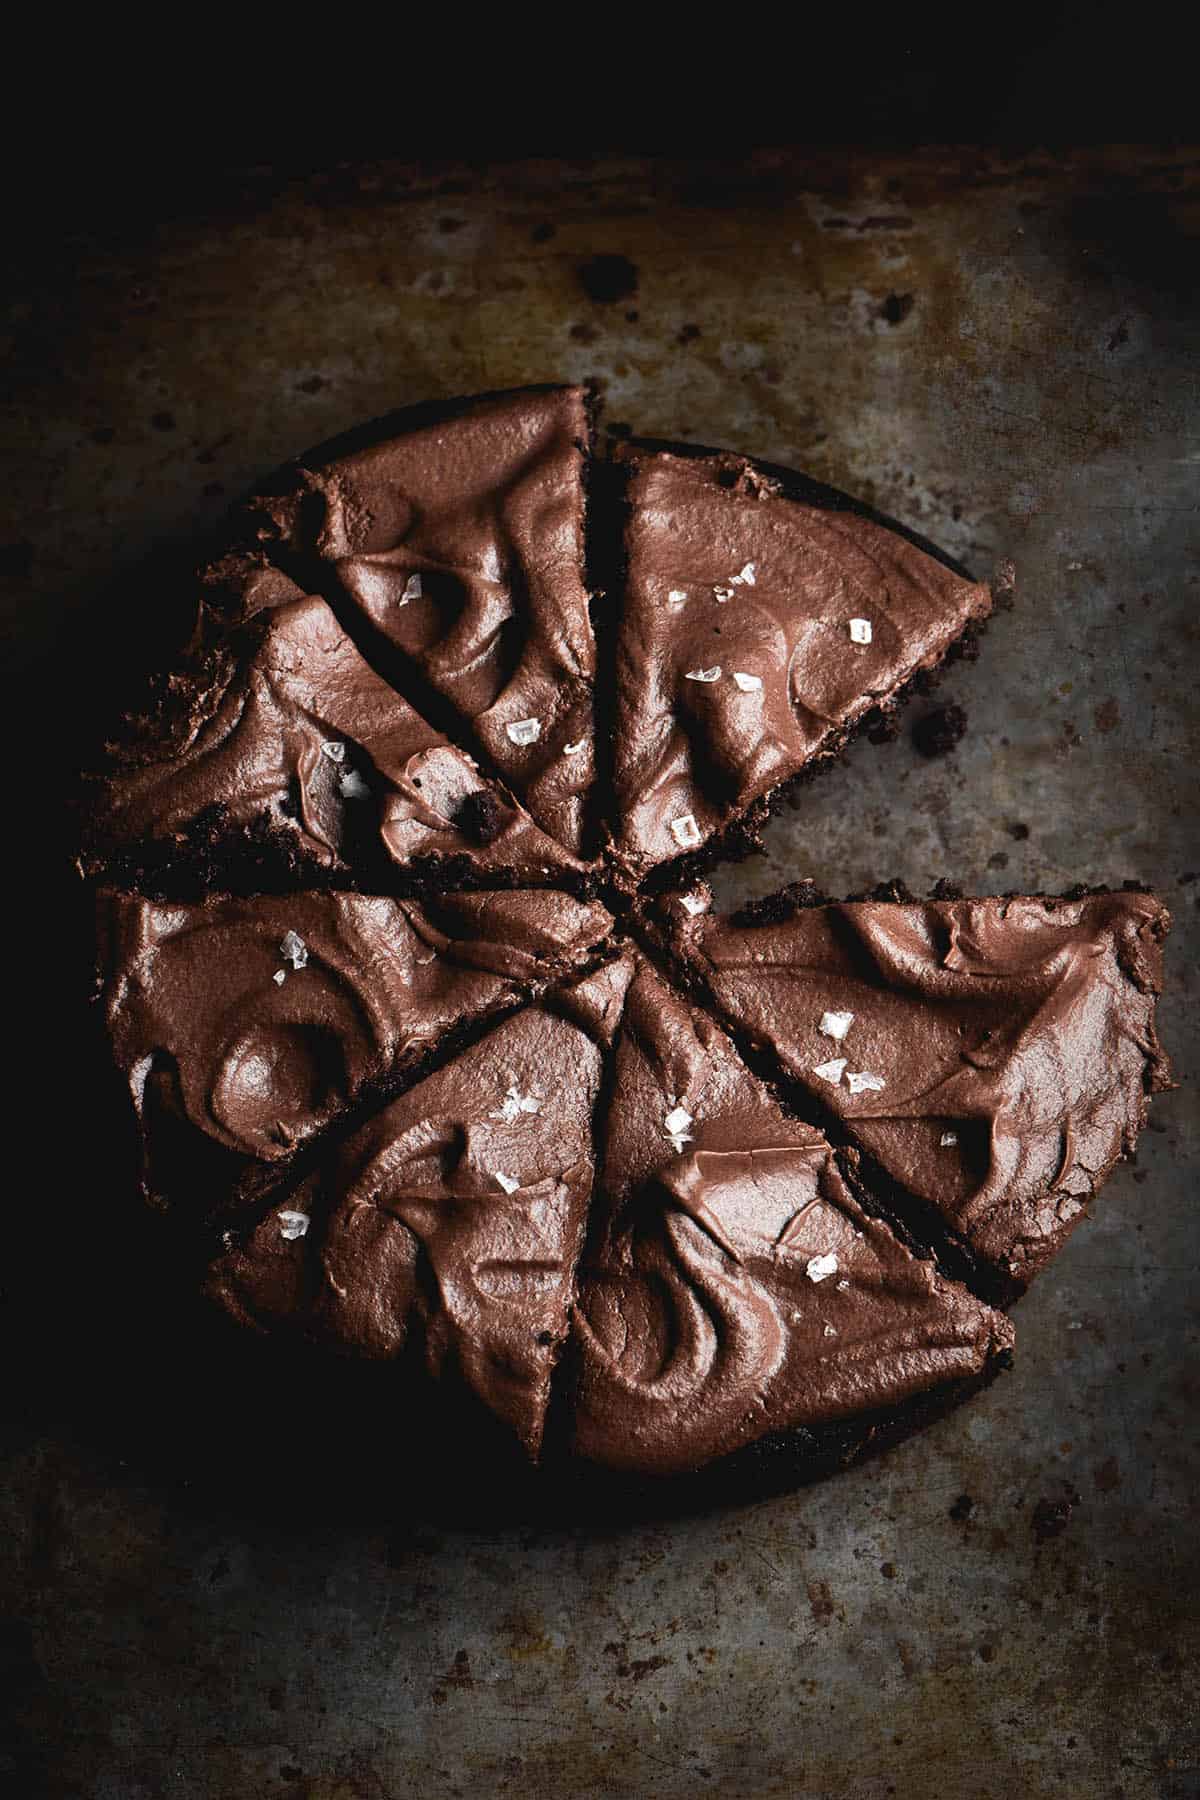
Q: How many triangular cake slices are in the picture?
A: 7